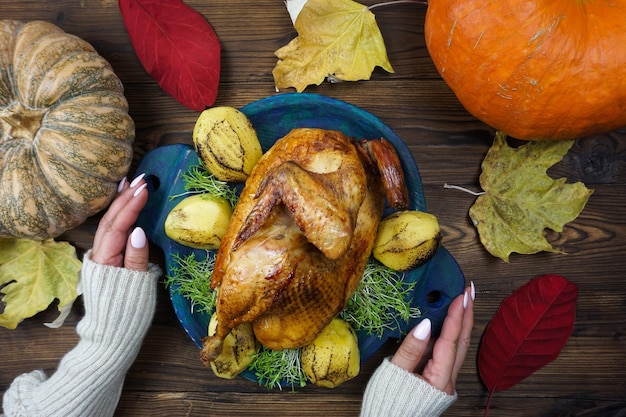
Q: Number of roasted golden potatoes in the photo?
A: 5